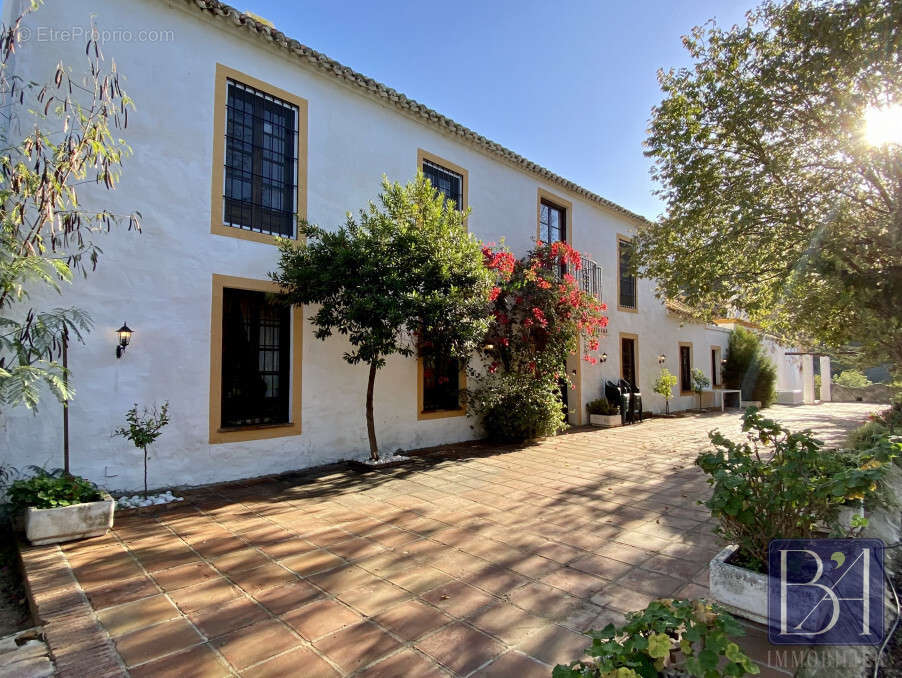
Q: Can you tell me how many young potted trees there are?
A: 3